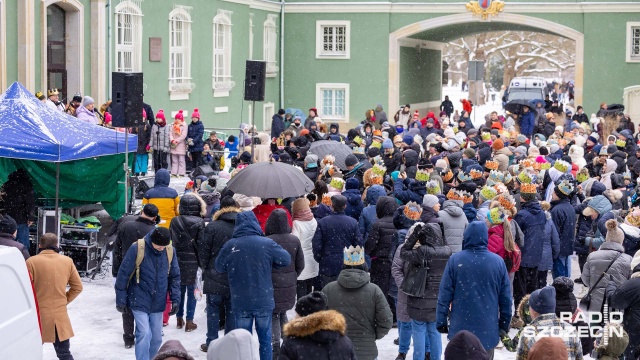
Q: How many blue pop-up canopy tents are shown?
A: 1